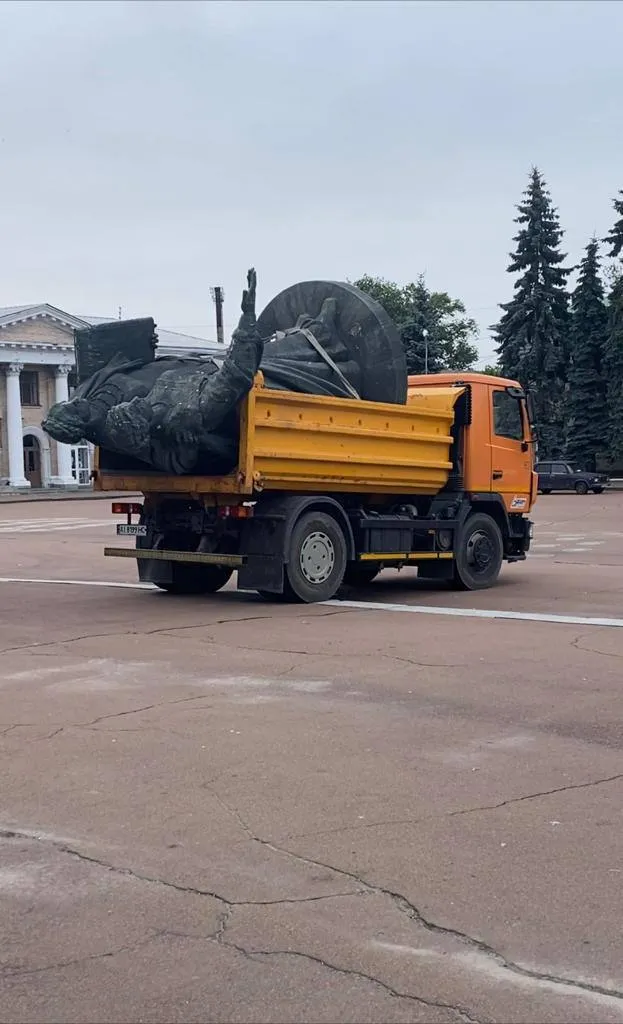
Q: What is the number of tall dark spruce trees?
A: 3